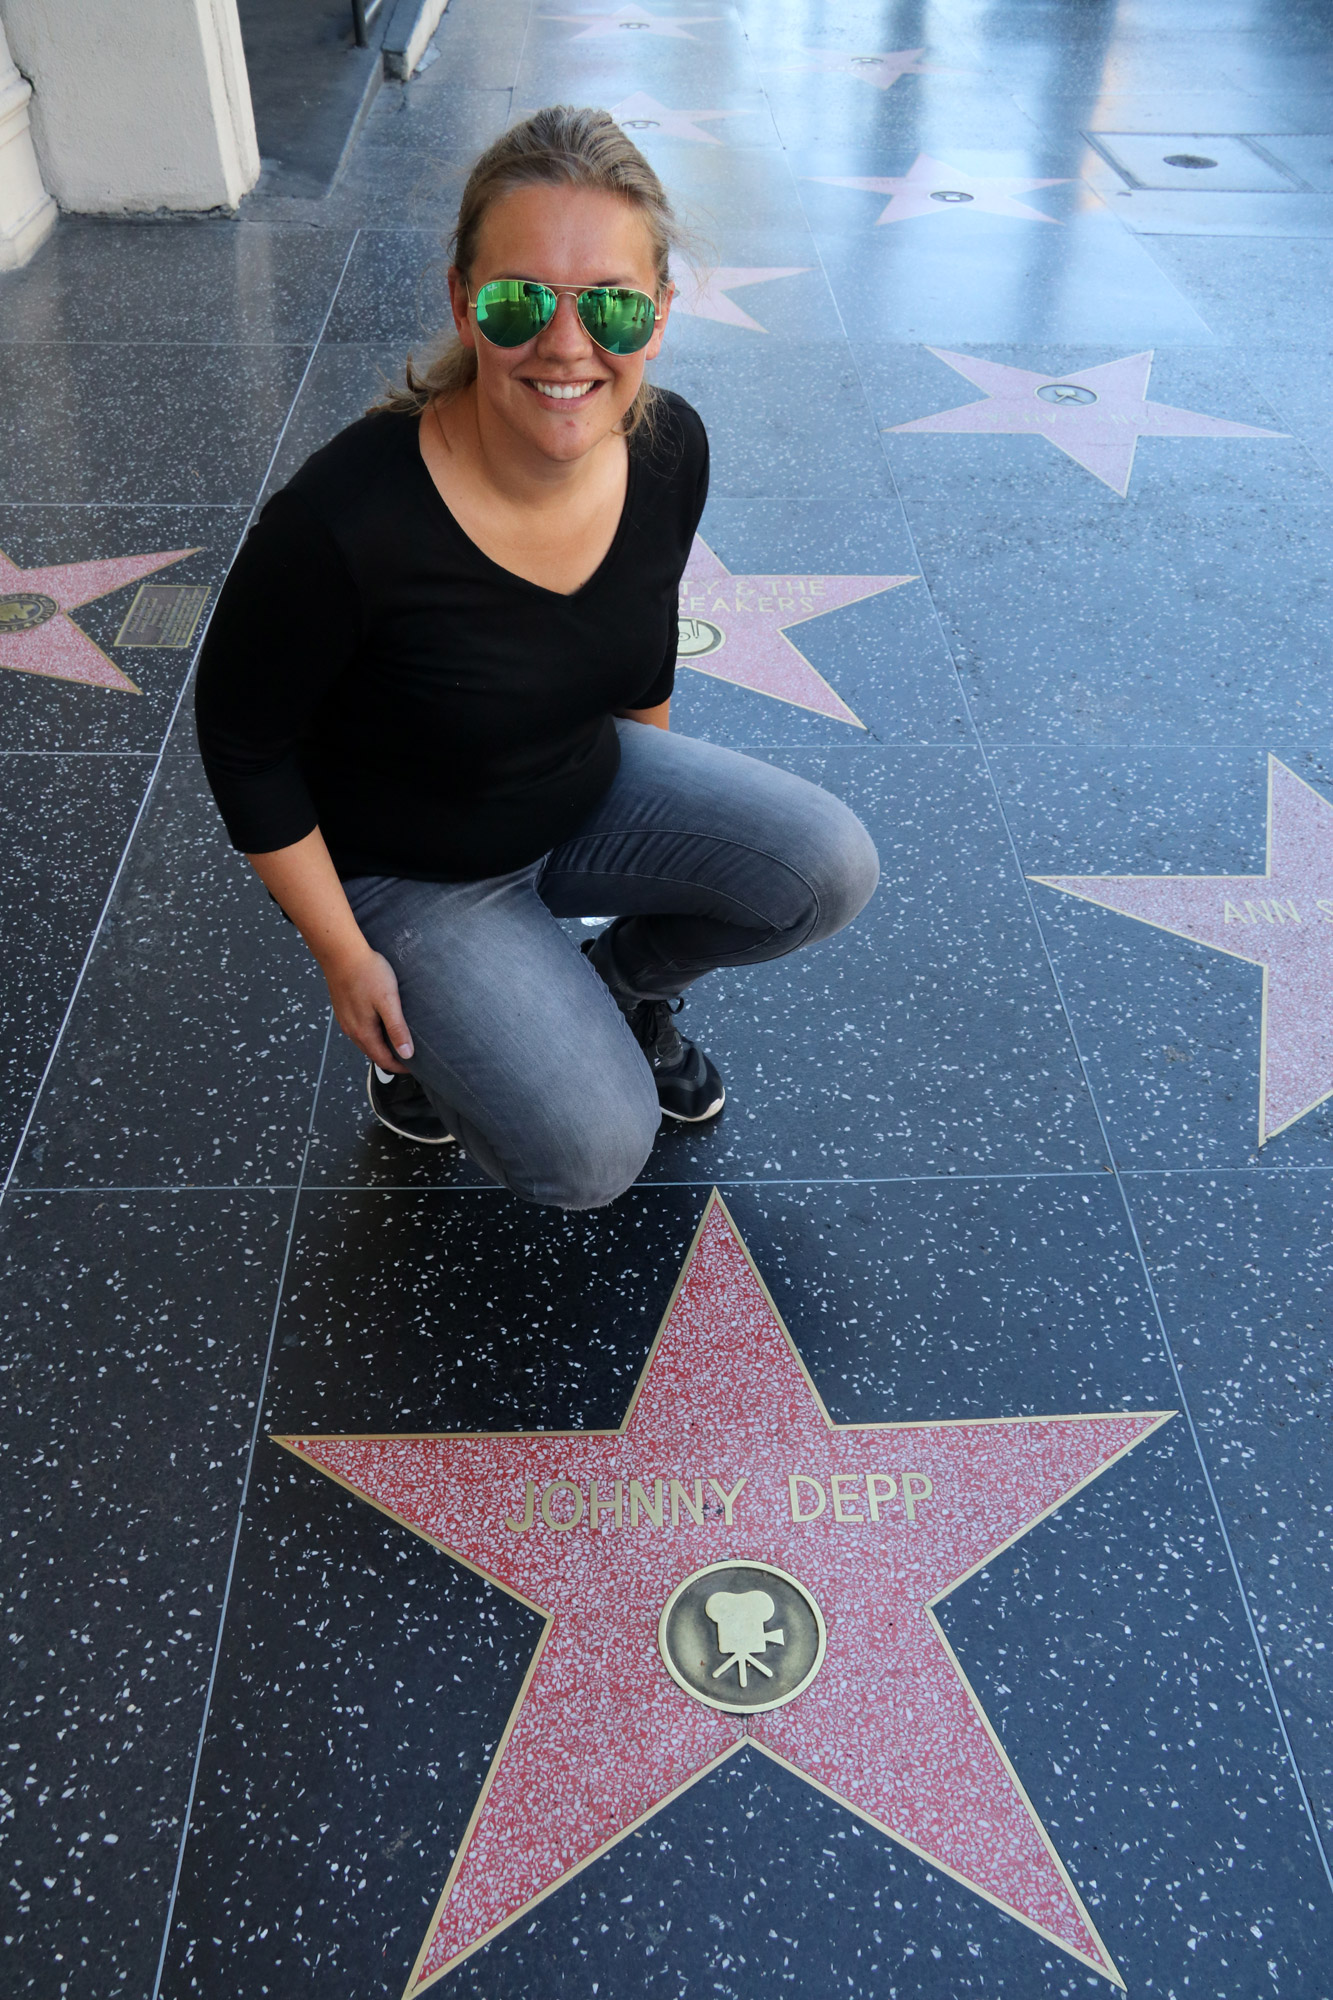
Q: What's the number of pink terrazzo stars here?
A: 10